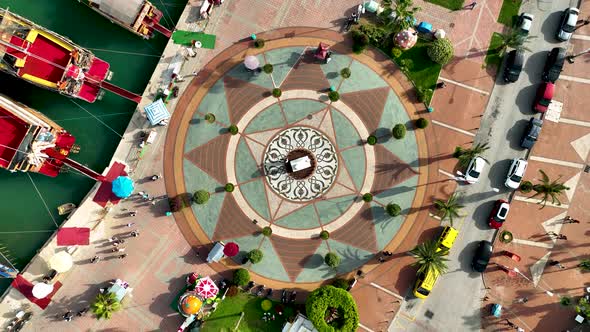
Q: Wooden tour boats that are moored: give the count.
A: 3